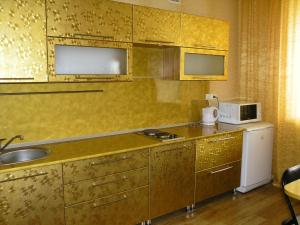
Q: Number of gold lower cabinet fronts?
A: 7